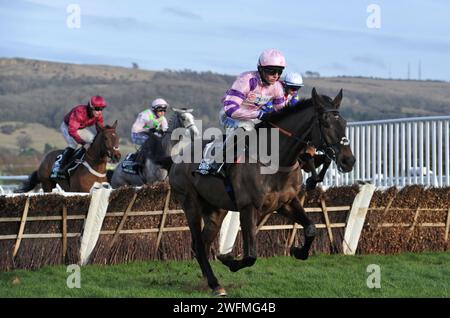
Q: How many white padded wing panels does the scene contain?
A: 3